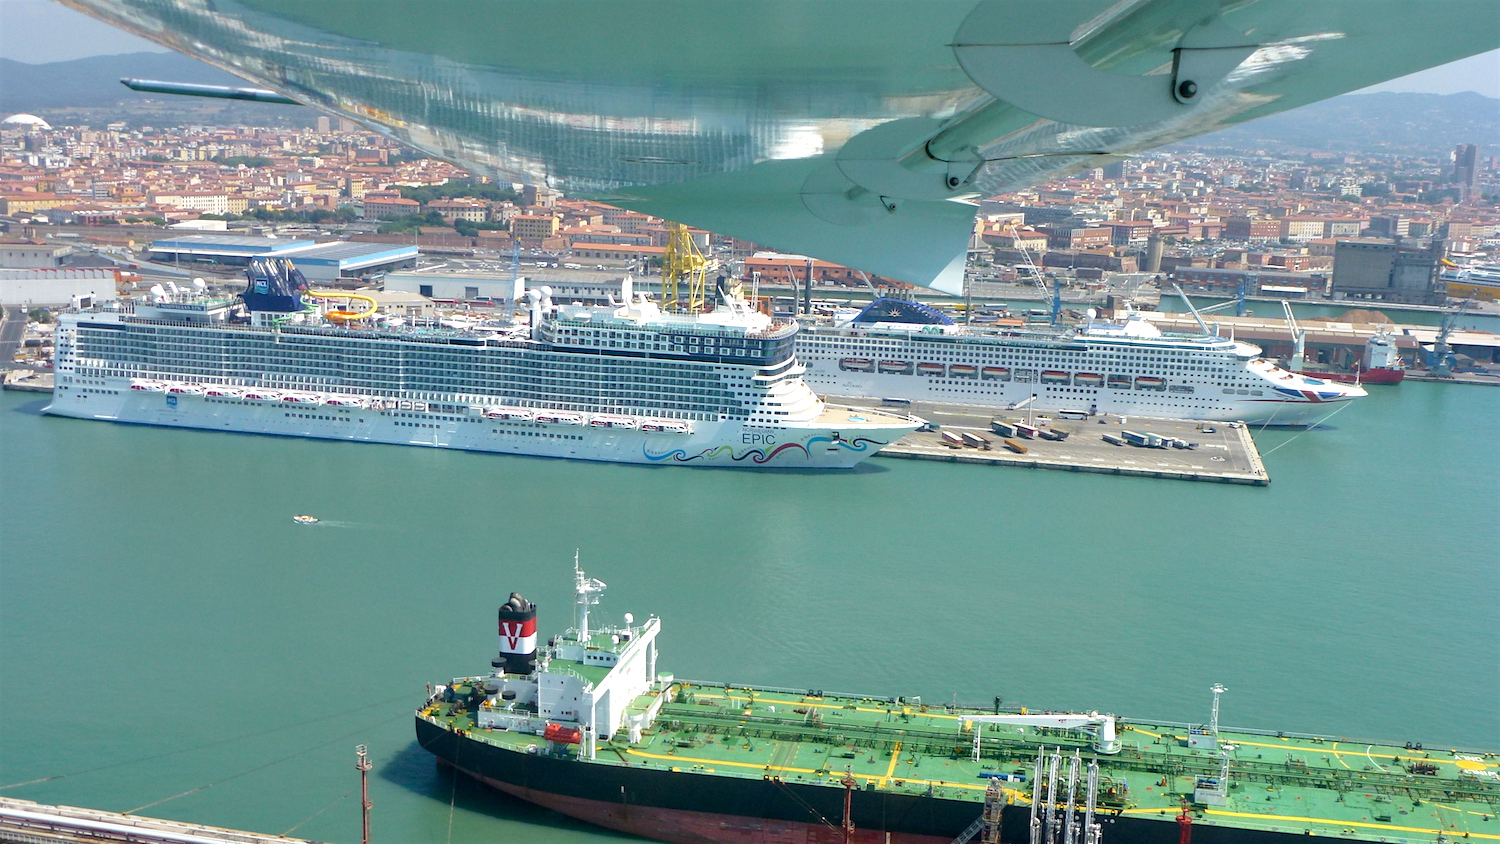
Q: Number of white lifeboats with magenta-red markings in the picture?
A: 10